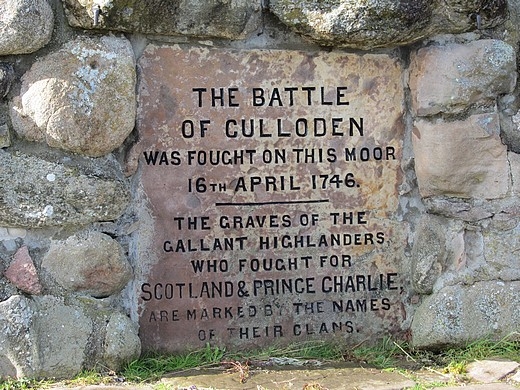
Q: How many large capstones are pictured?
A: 2